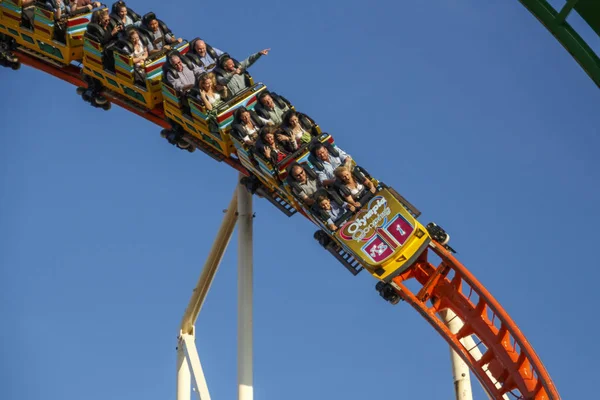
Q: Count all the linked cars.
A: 5